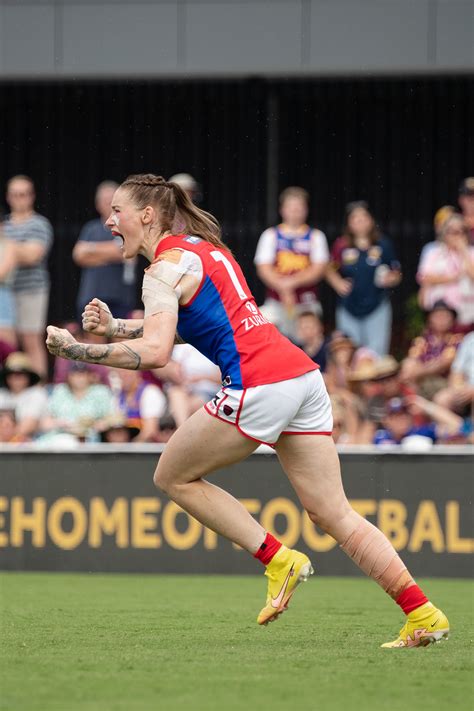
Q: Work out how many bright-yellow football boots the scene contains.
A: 2